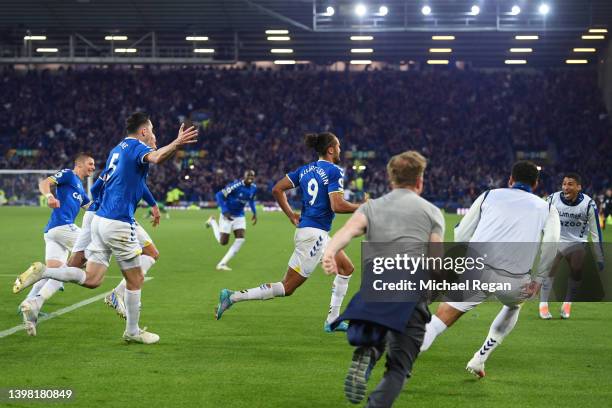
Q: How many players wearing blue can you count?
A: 5